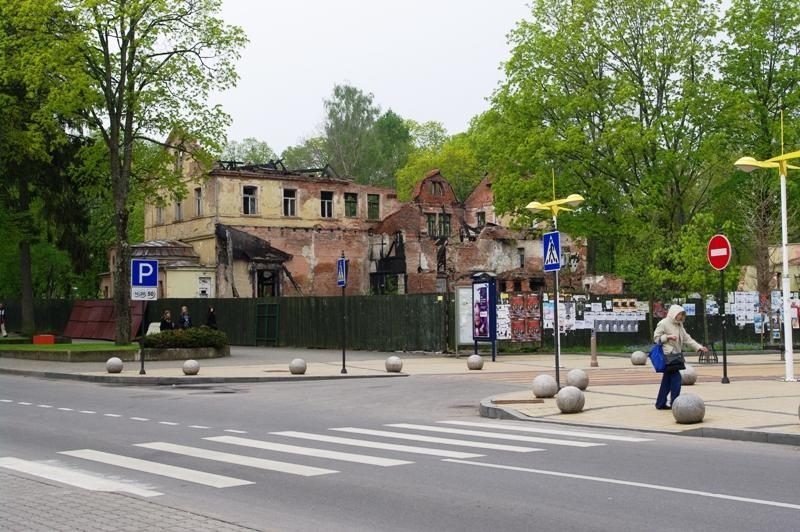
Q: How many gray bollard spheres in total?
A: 11